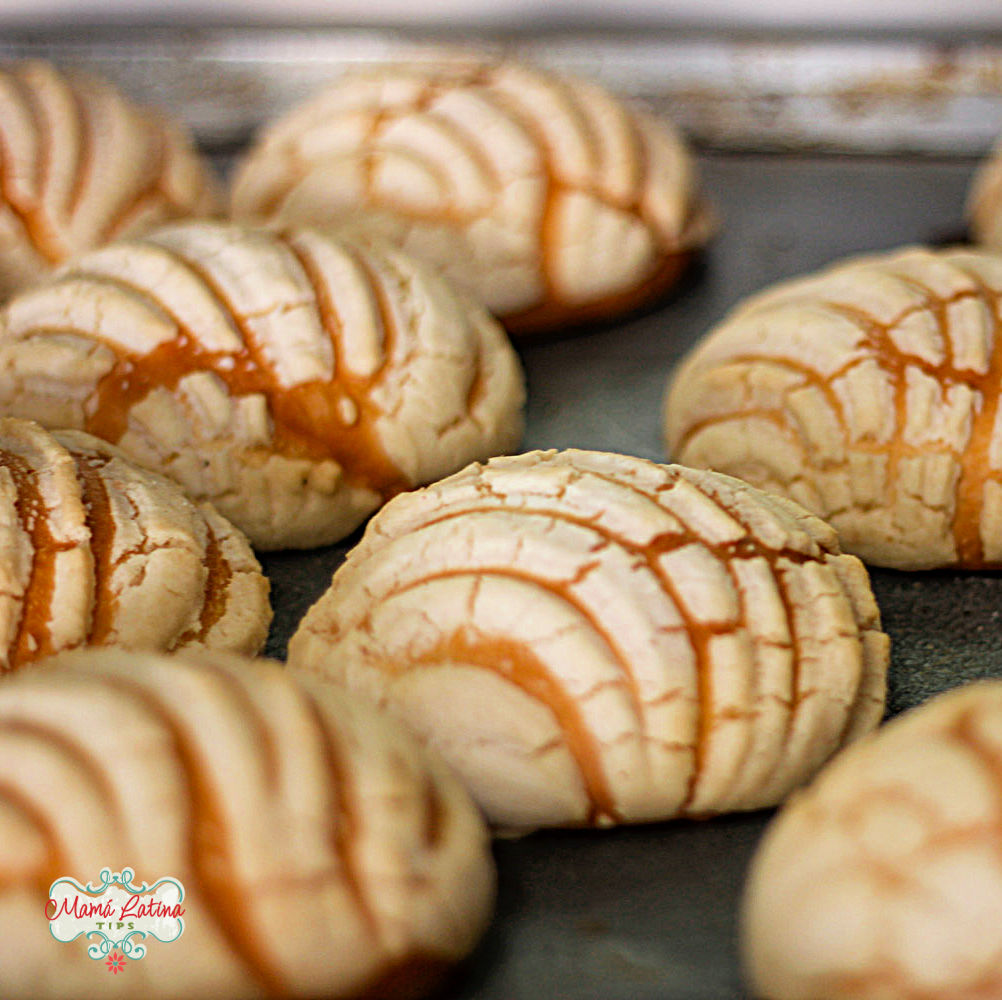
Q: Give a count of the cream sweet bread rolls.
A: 9